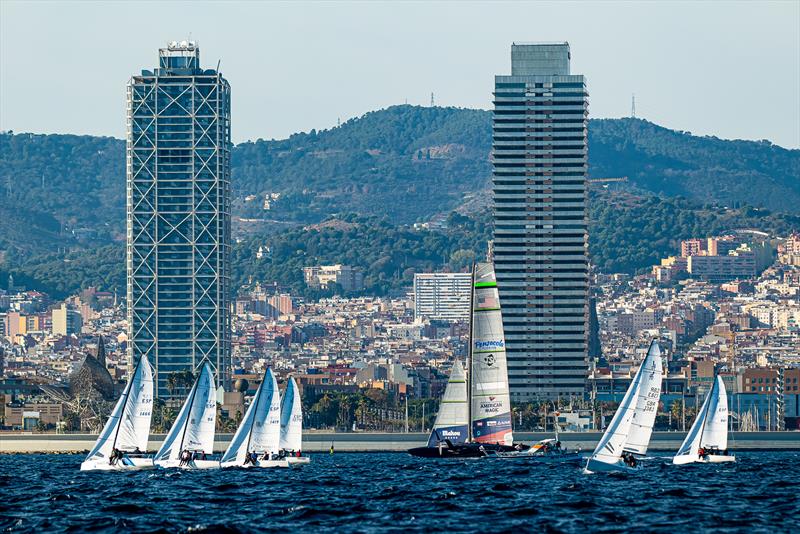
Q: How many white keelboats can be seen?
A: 6